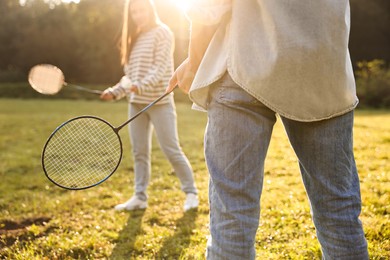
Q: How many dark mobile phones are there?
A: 0